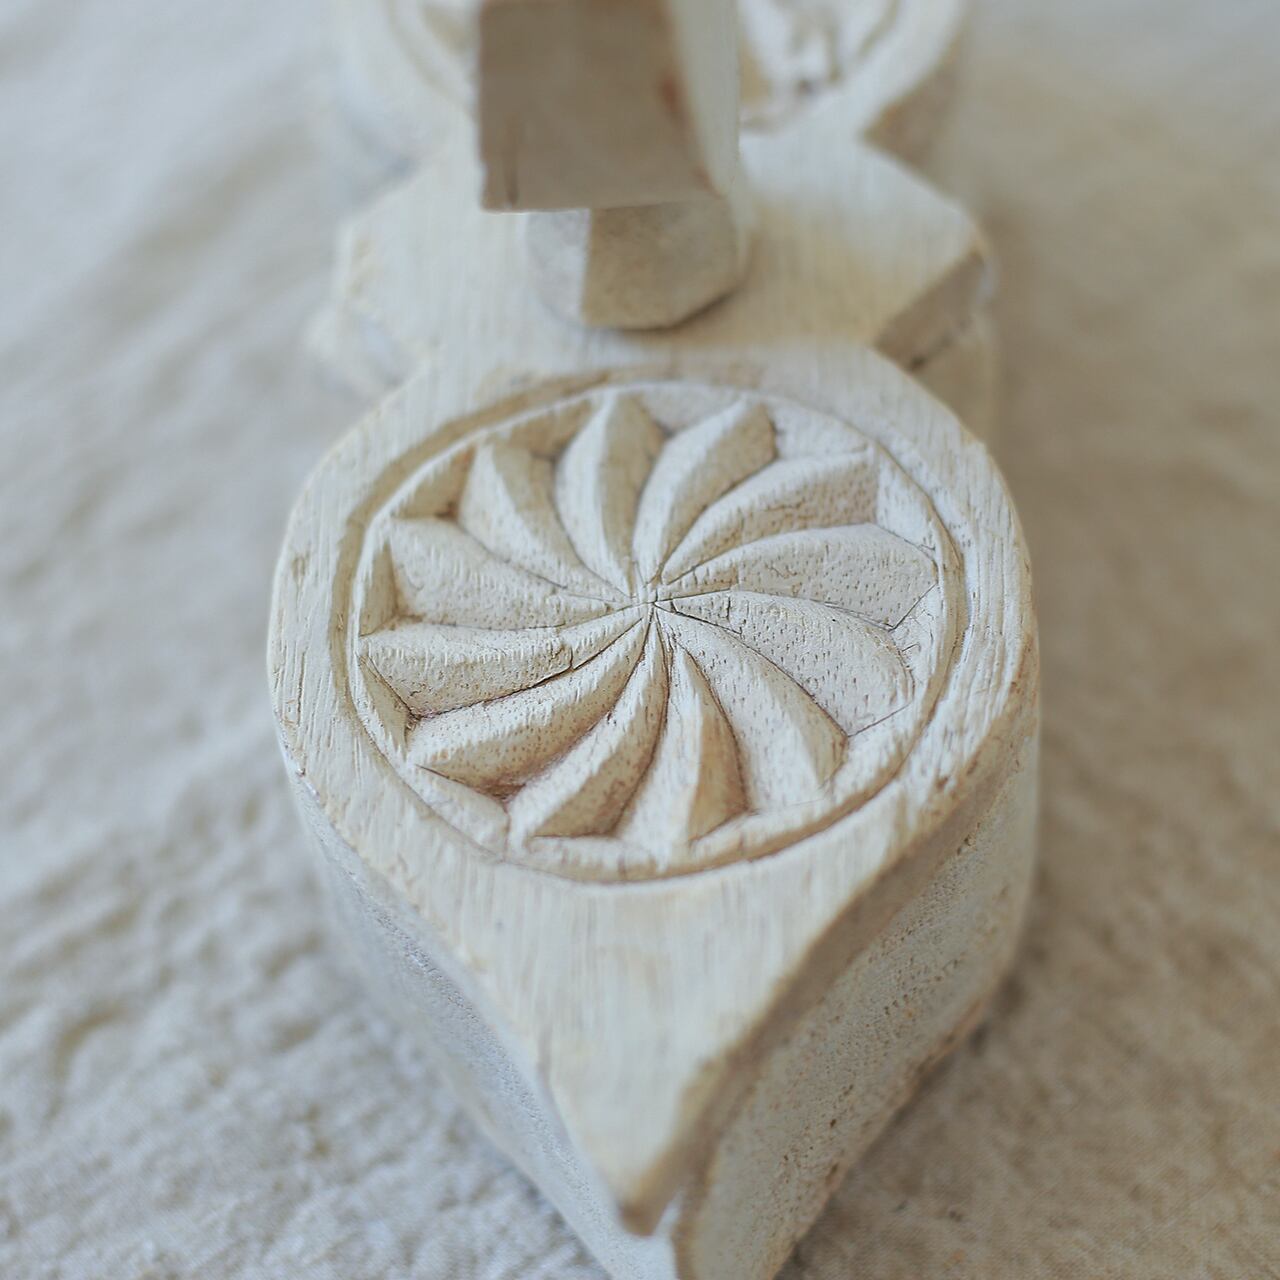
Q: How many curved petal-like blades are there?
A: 12